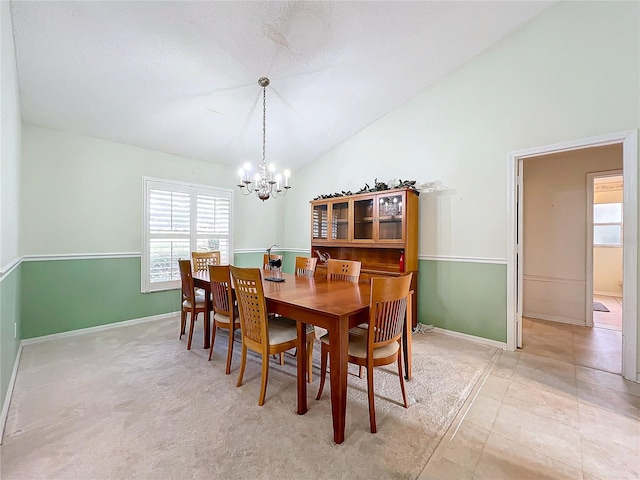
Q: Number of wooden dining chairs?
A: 8